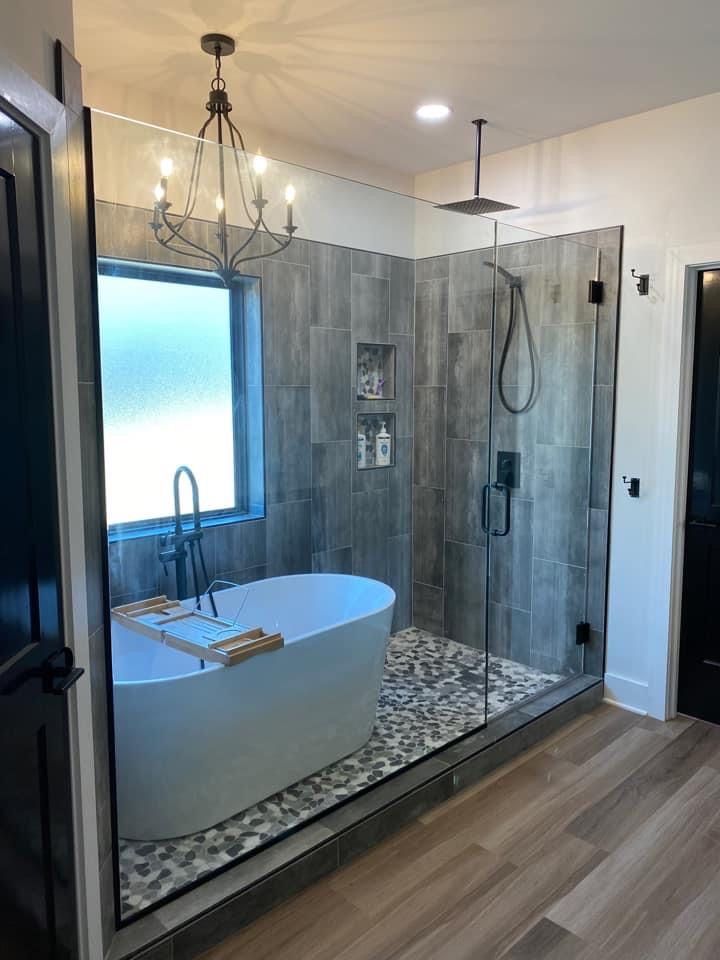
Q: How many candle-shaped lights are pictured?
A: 5